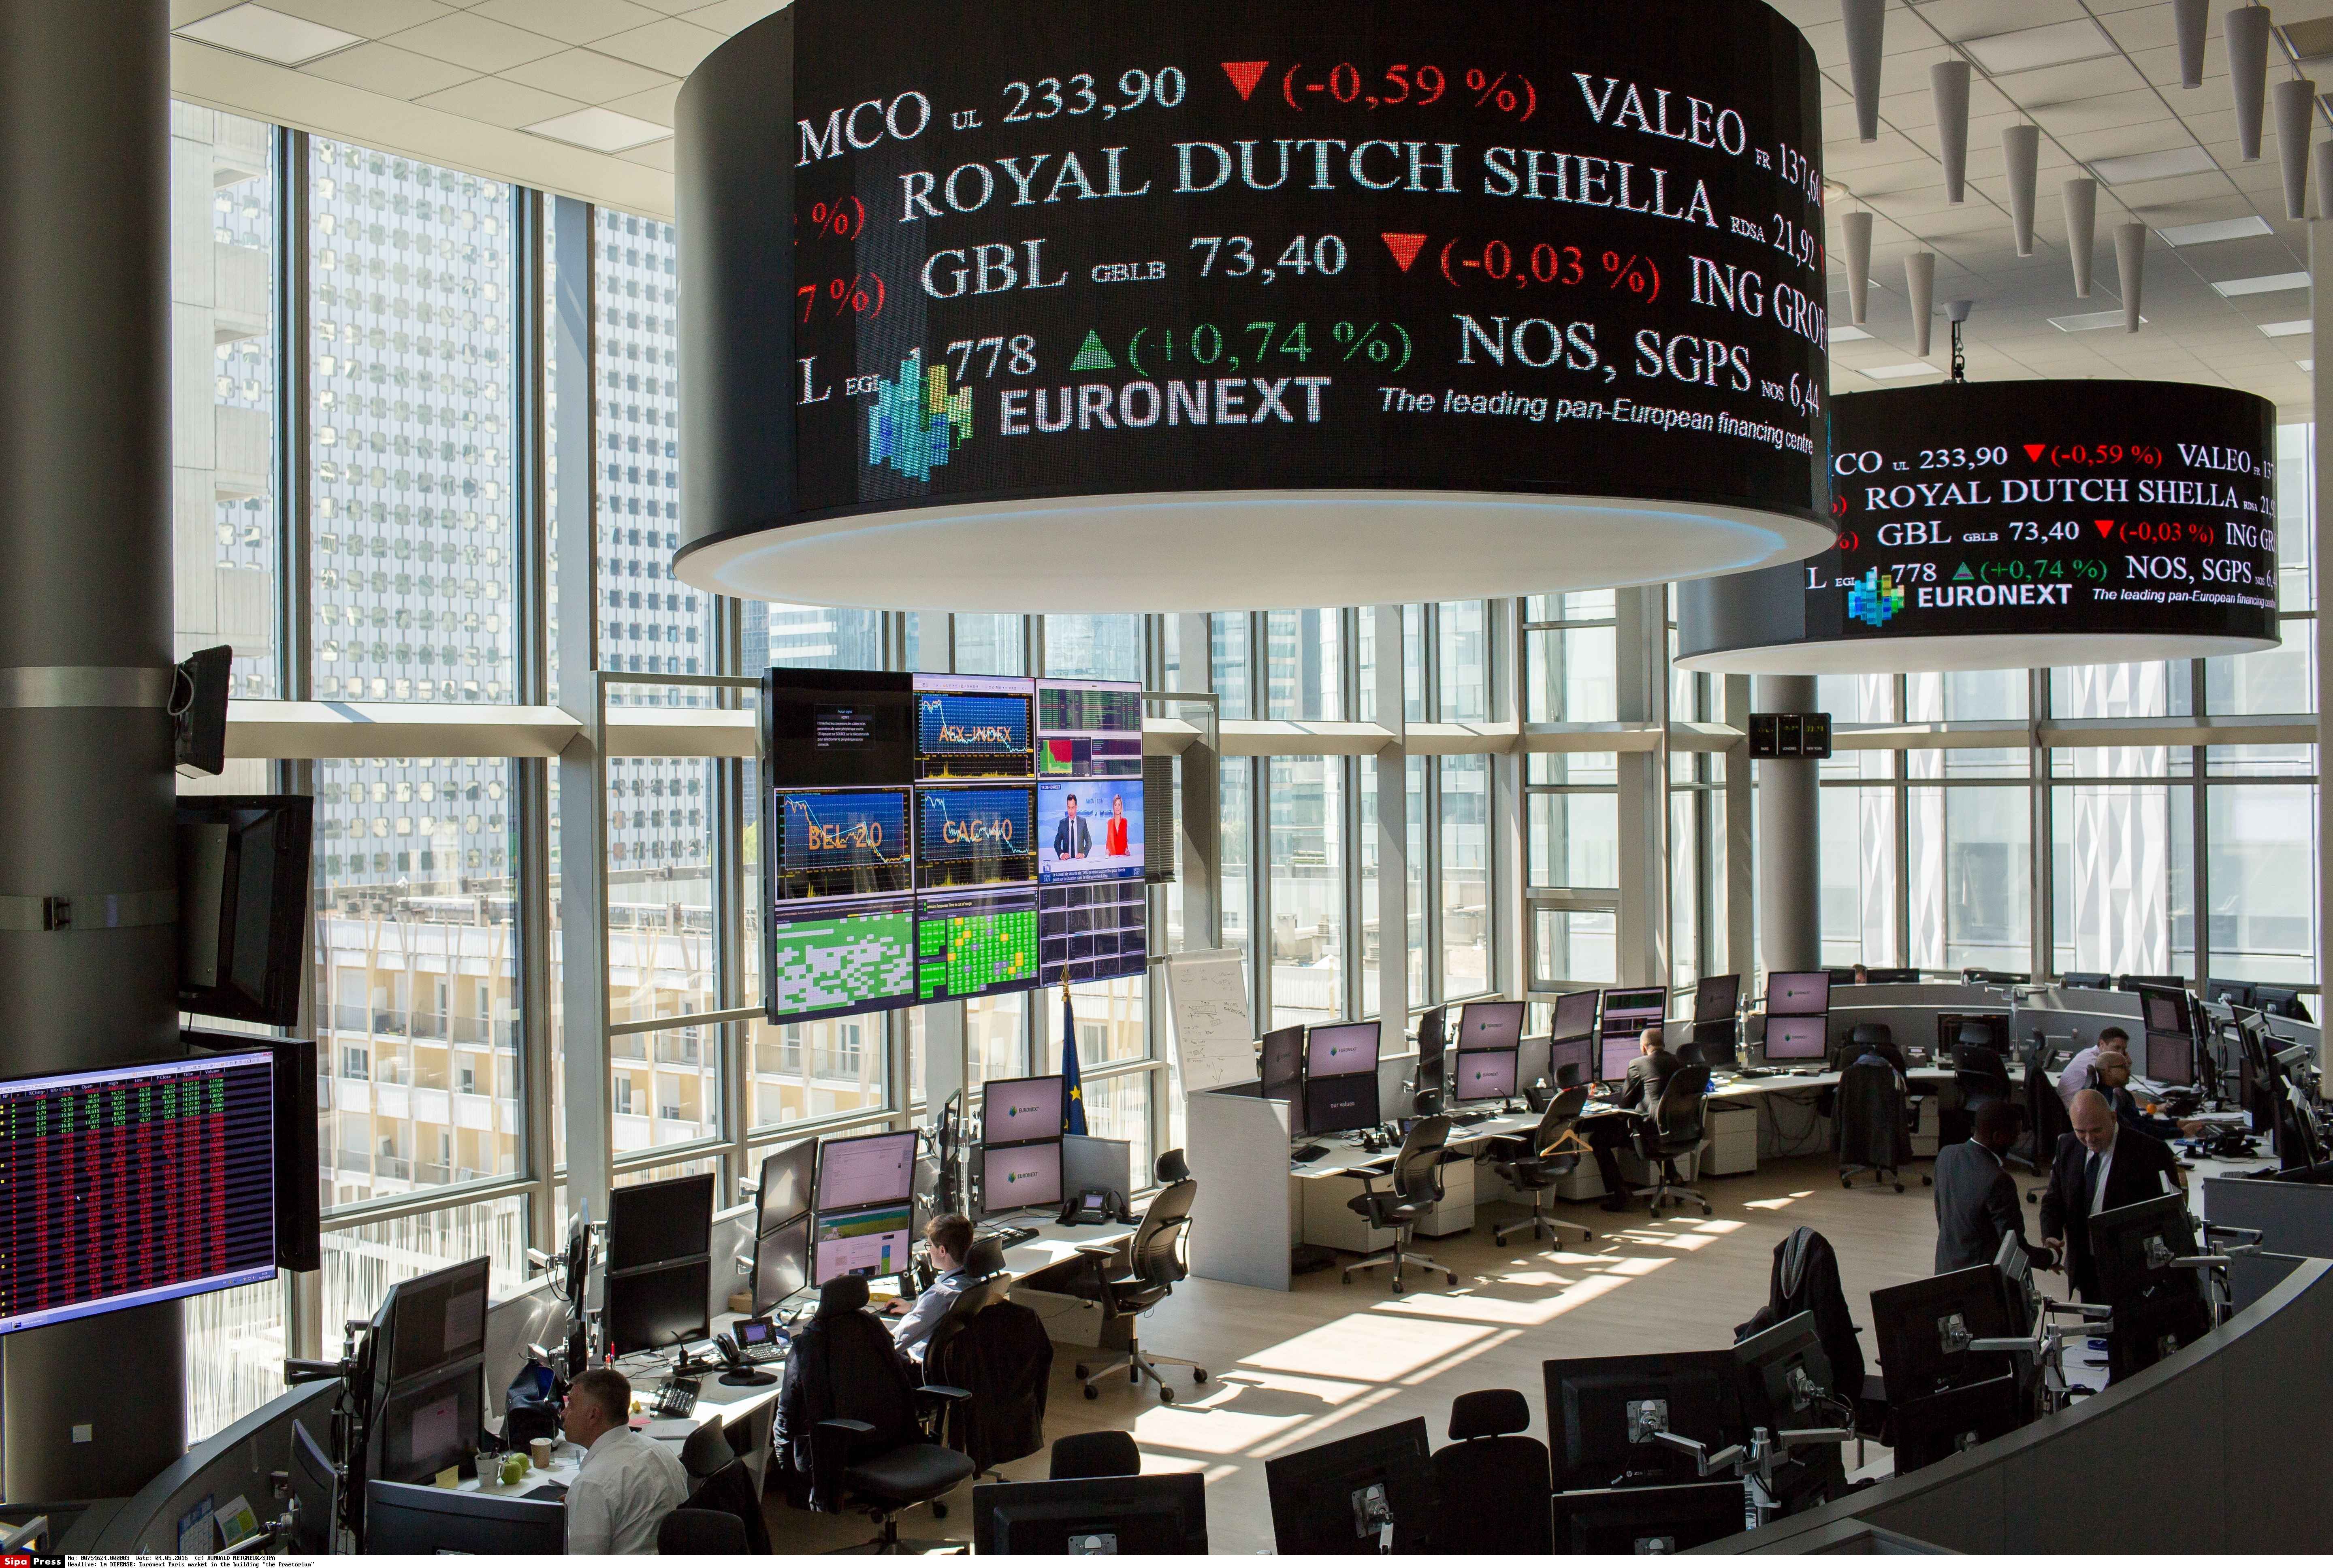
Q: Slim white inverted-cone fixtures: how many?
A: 11